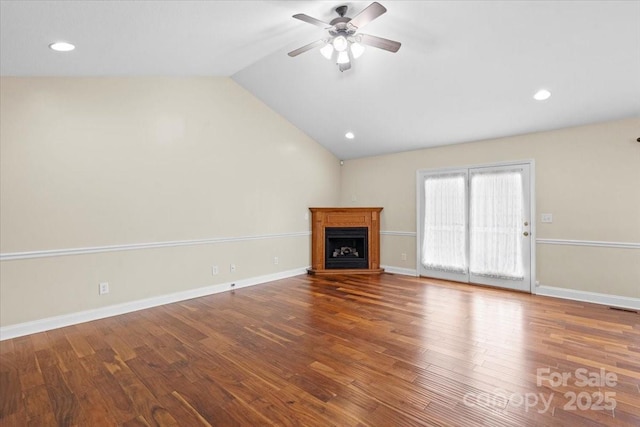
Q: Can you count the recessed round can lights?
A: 3